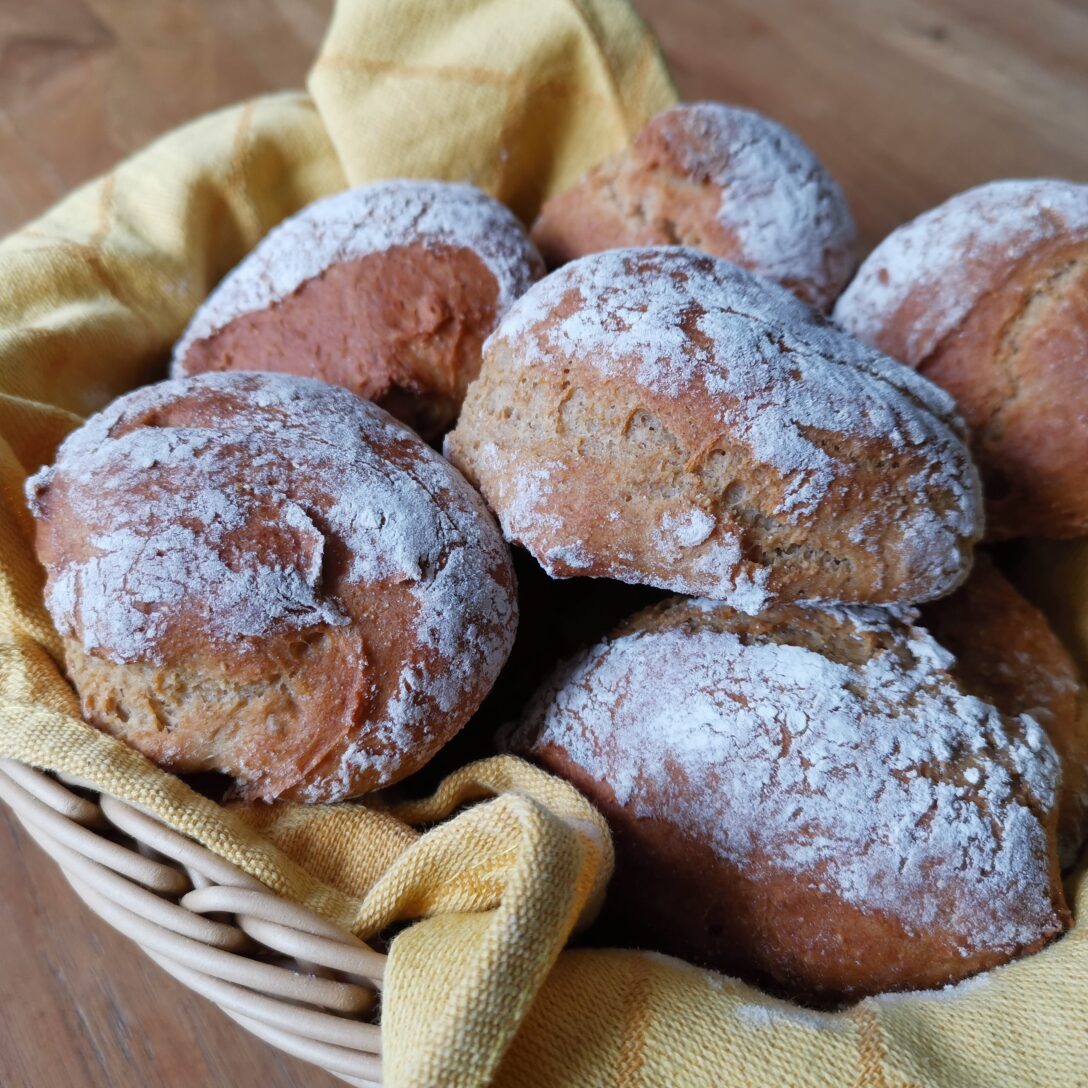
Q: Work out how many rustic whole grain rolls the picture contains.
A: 7